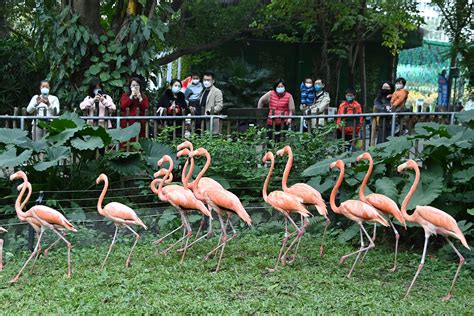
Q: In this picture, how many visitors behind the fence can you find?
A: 12